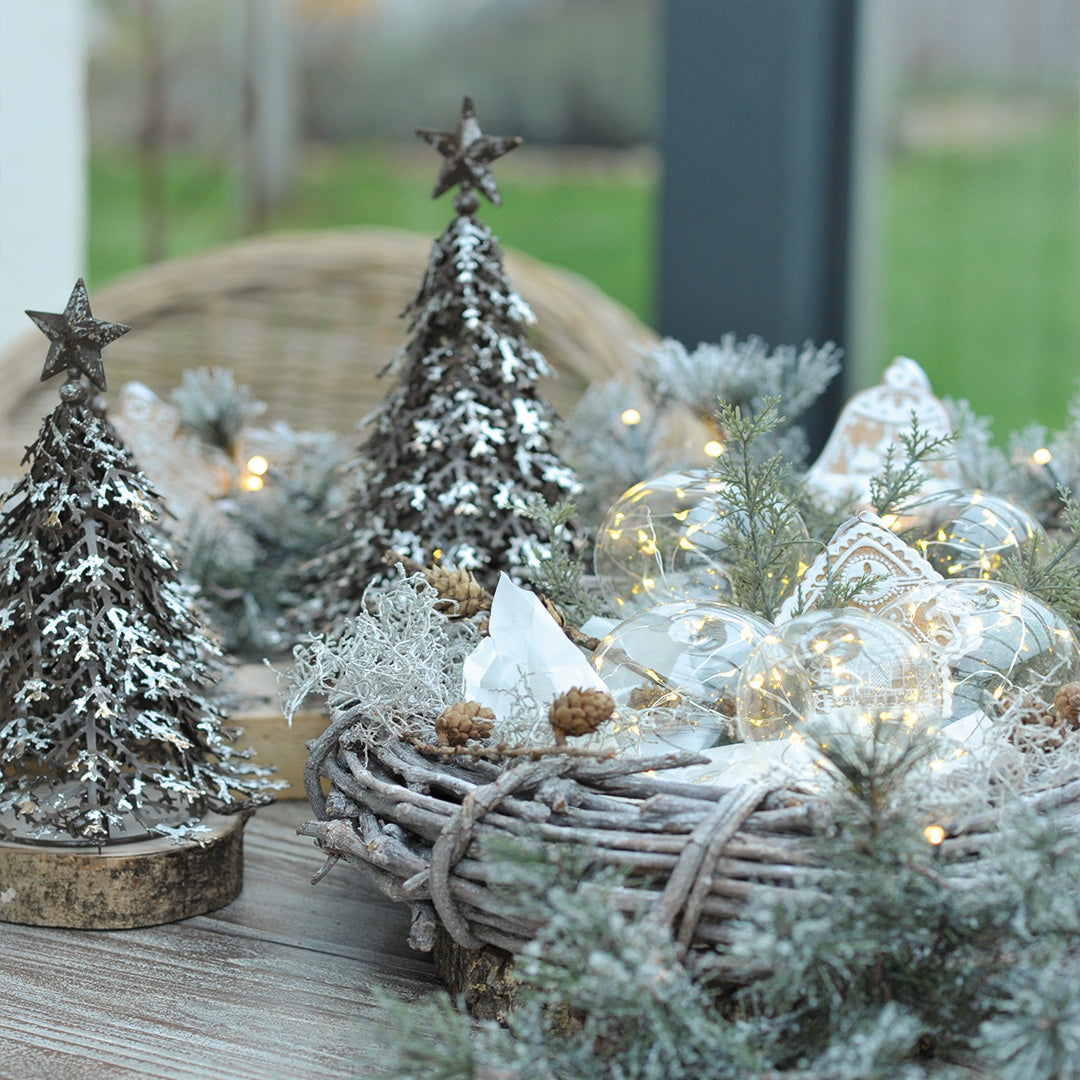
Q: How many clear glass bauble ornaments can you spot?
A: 5